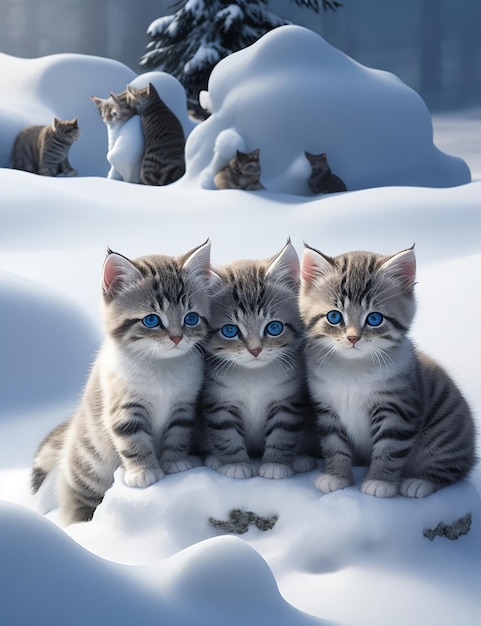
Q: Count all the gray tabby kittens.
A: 3